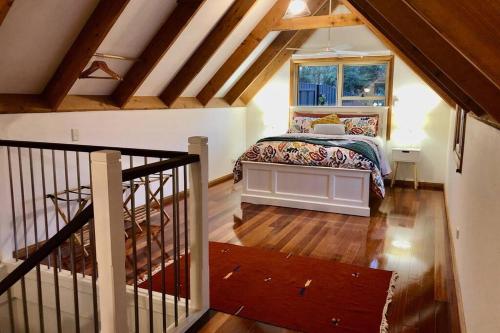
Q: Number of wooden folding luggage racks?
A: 2